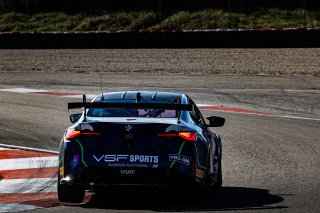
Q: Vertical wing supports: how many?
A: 2